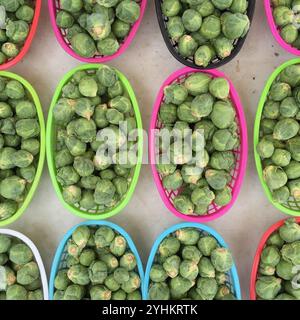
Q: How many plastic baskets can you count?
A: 12